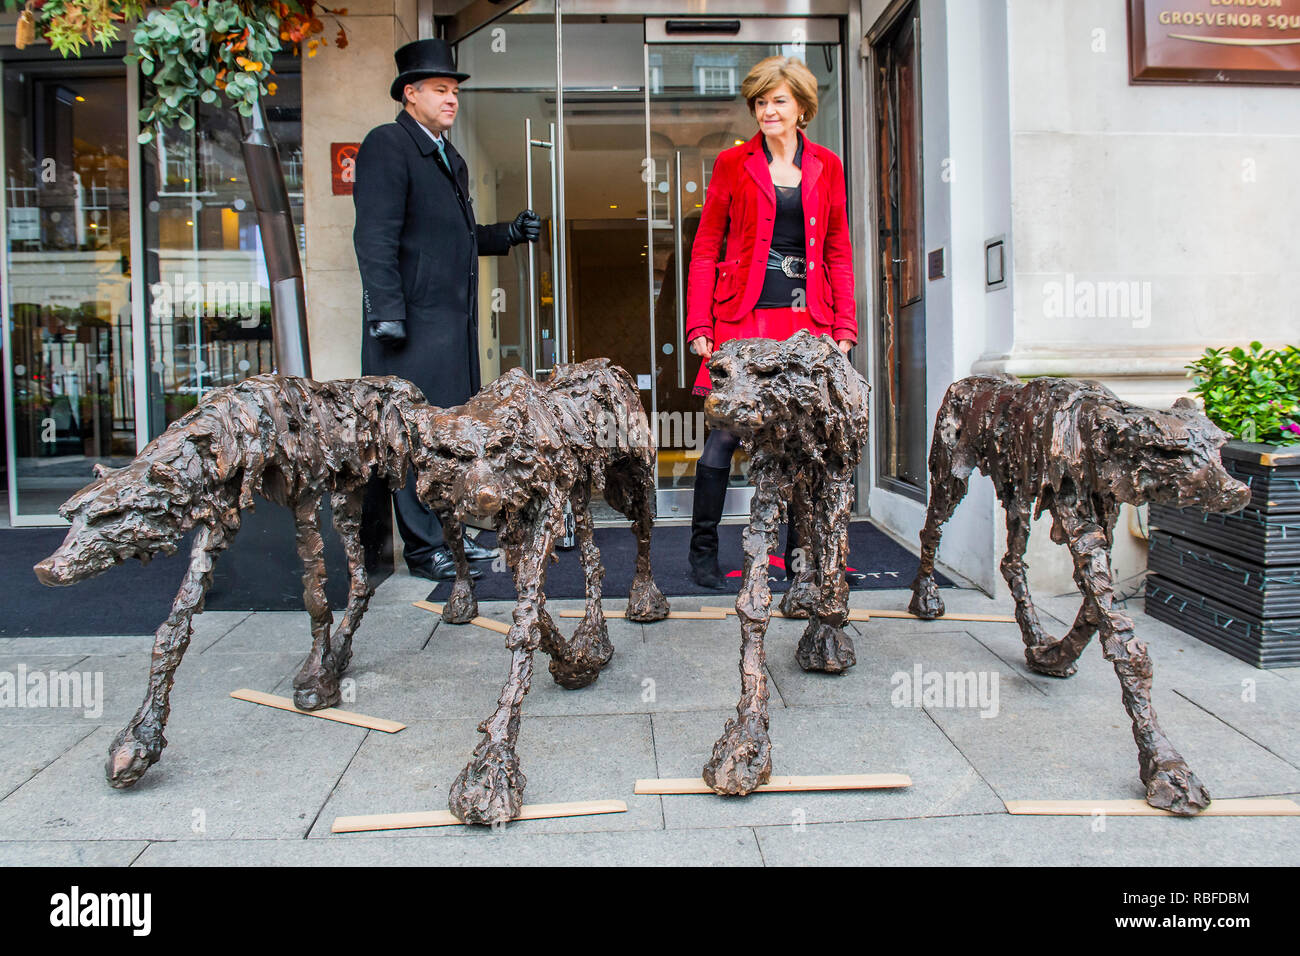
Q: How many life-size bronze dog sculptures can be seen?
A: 4